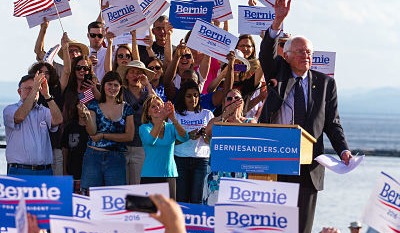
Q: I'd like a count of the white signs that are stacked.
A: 2